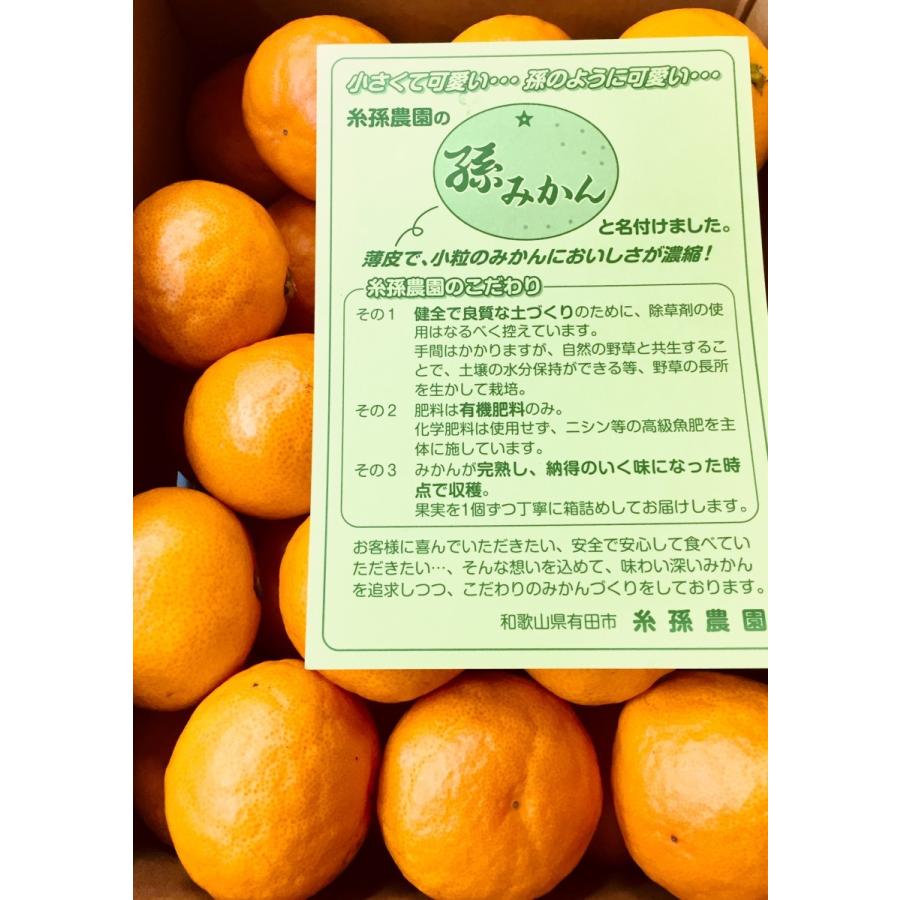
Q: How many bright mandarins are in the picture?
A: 11